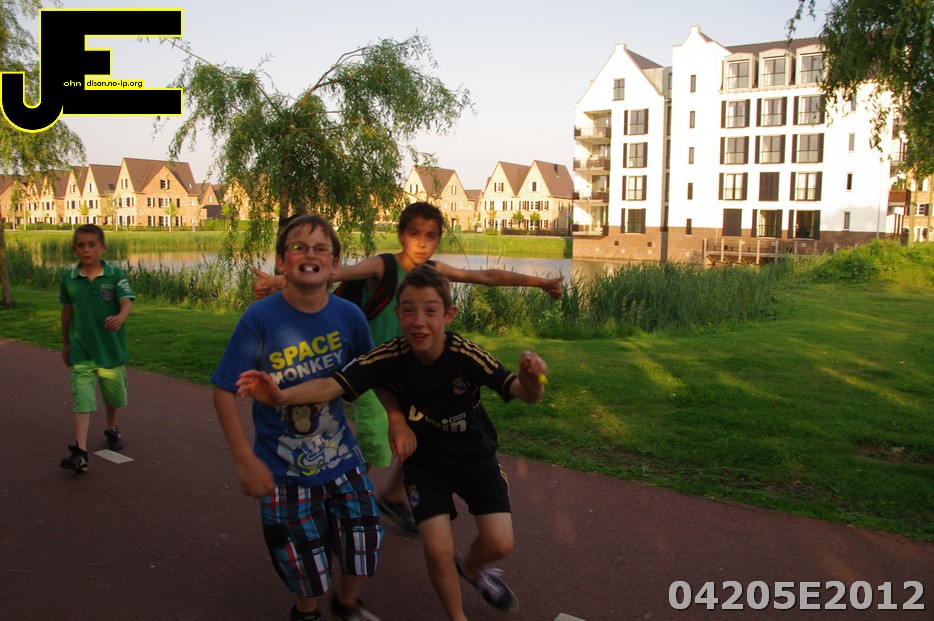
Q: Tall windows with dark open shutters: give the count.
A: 14